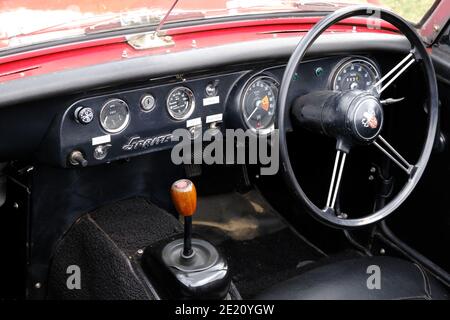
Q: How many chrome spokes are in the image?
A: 6